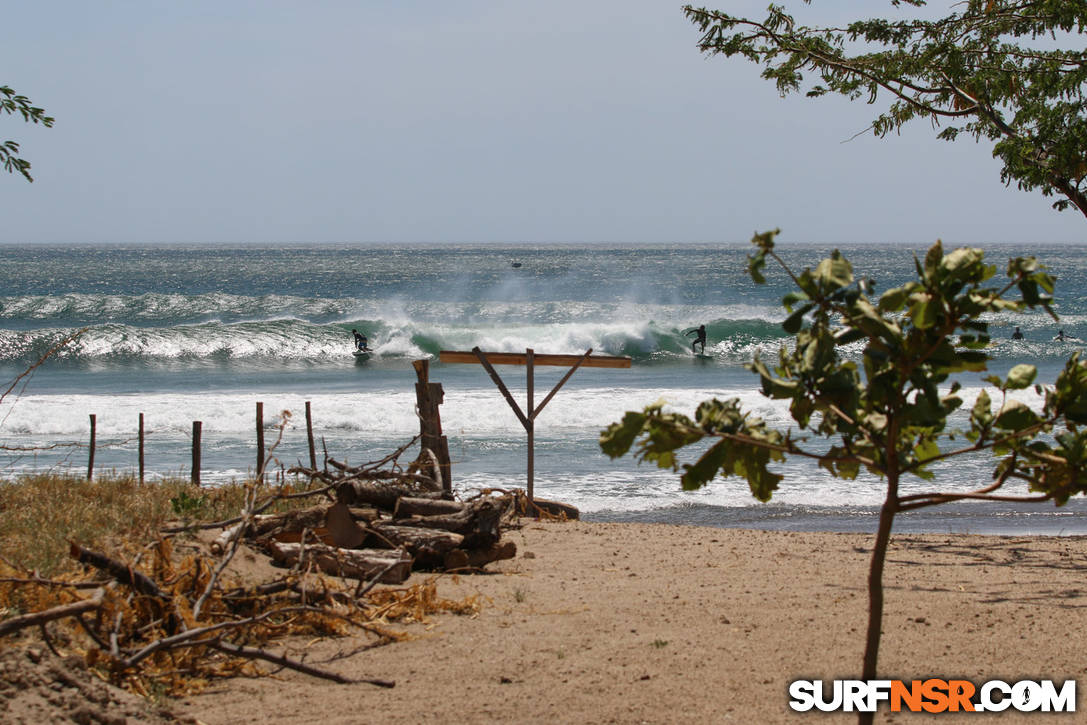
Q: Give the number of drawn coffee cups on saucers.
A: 0